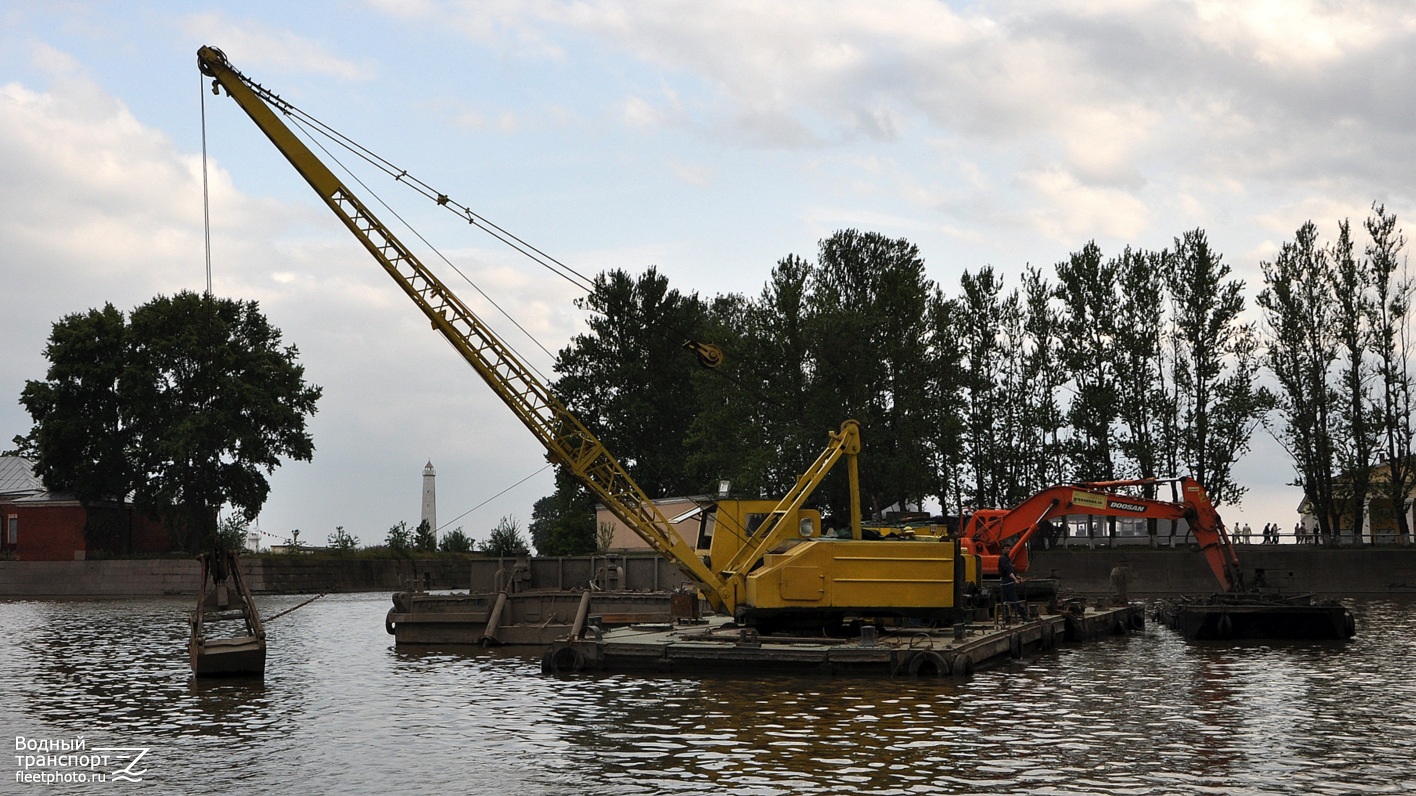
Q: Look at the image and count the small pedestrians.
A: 7